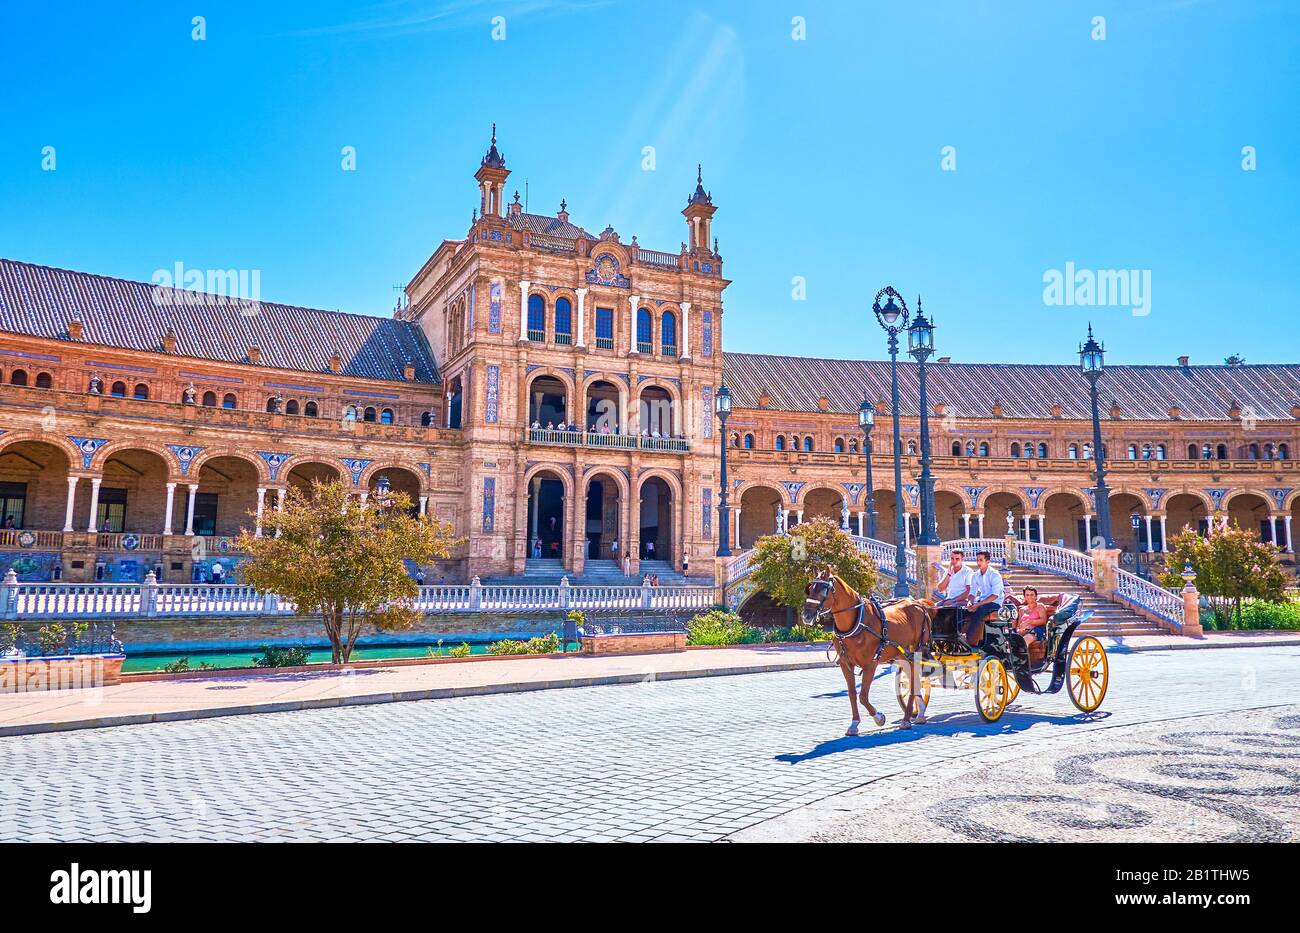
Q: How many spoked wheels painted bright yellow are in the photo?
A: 4